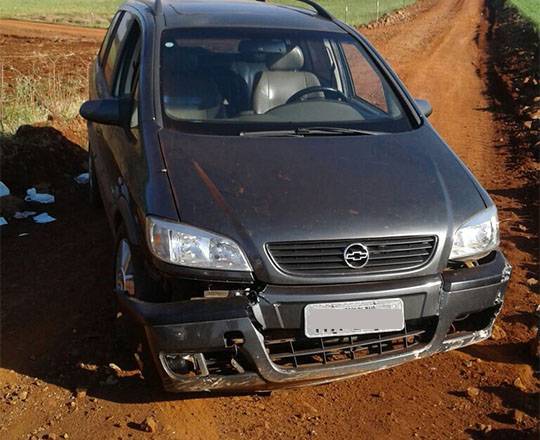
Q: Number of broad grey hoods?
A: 1